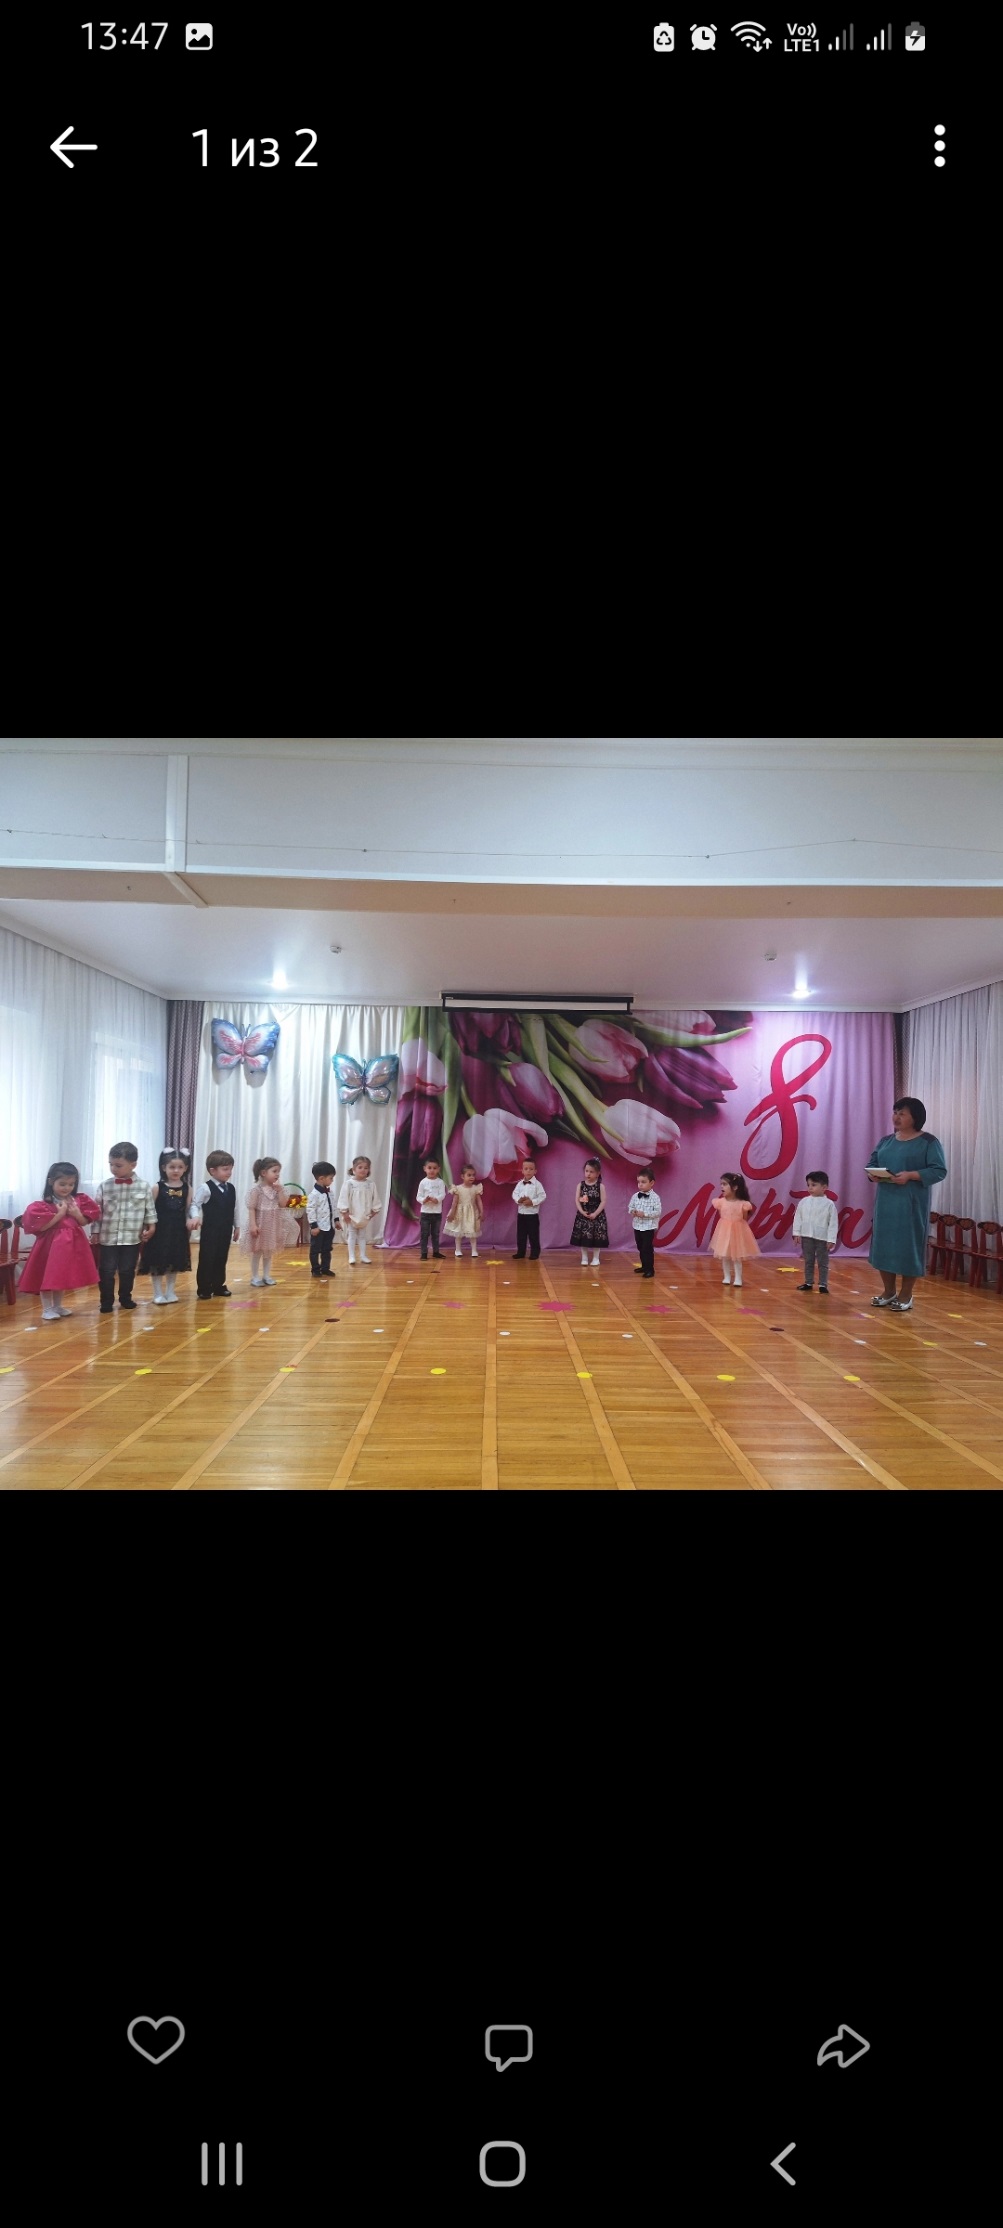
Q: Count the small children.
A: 14